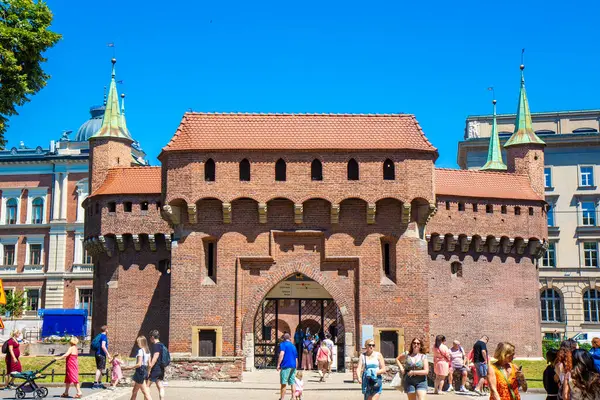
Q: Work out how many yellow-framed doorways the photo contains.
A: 2